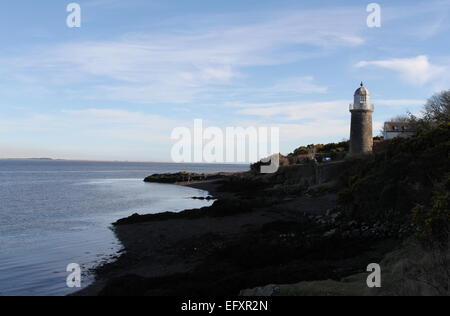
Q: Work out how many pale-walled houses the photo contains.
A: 1